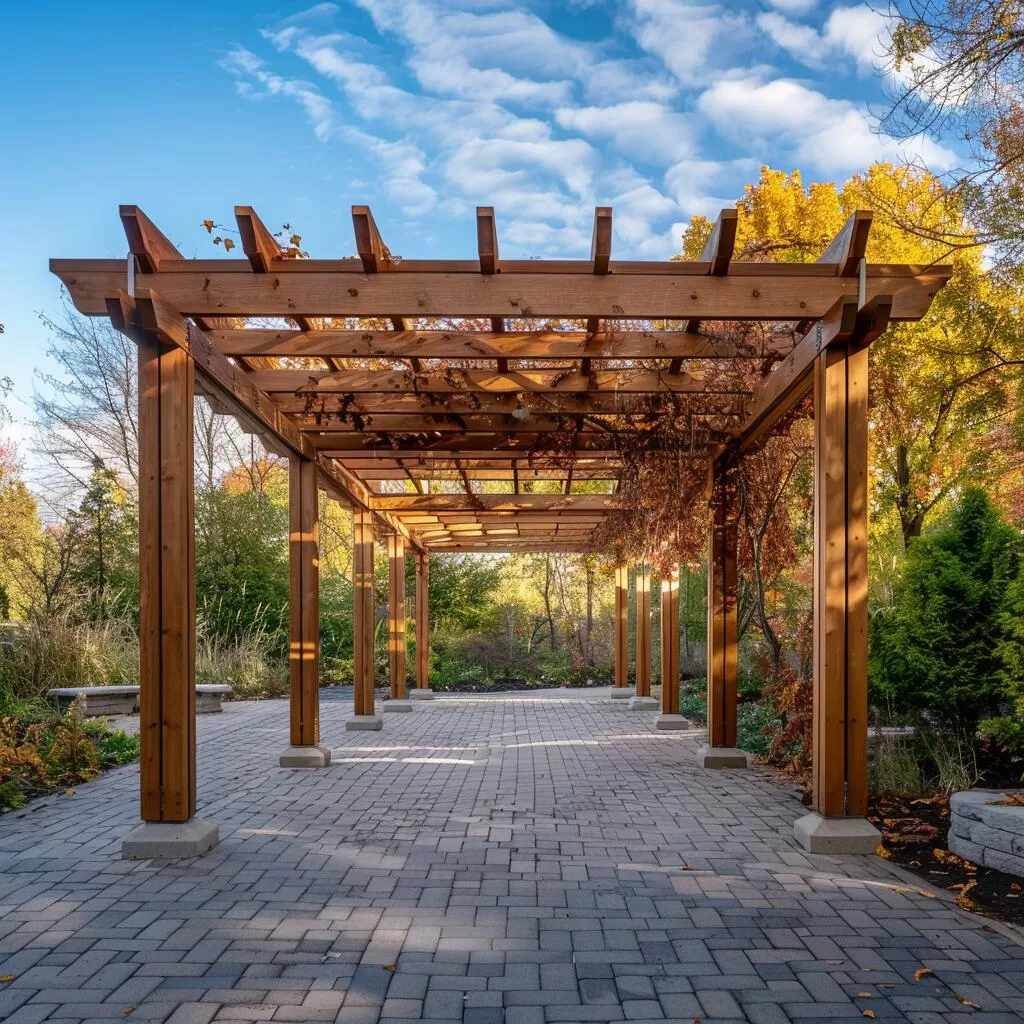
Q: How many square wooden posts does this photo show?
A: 10